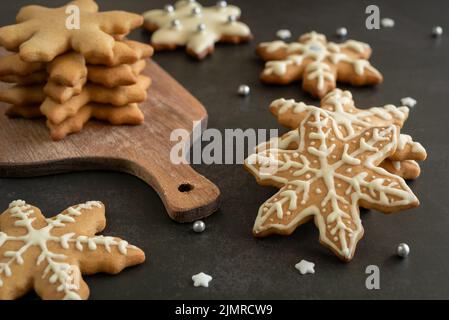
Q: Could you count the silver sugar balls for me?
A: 12